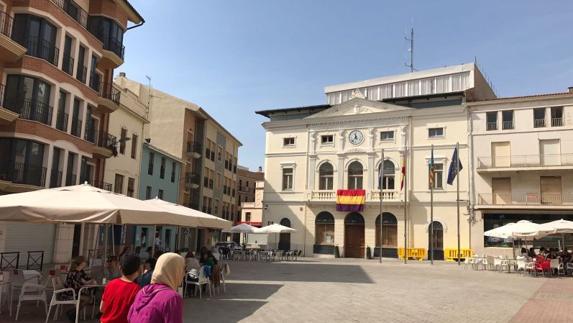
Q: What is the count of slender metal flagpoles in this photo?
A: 4